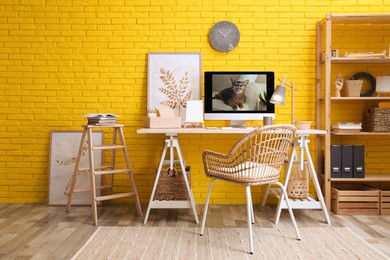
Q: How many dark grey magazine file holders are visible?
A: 3